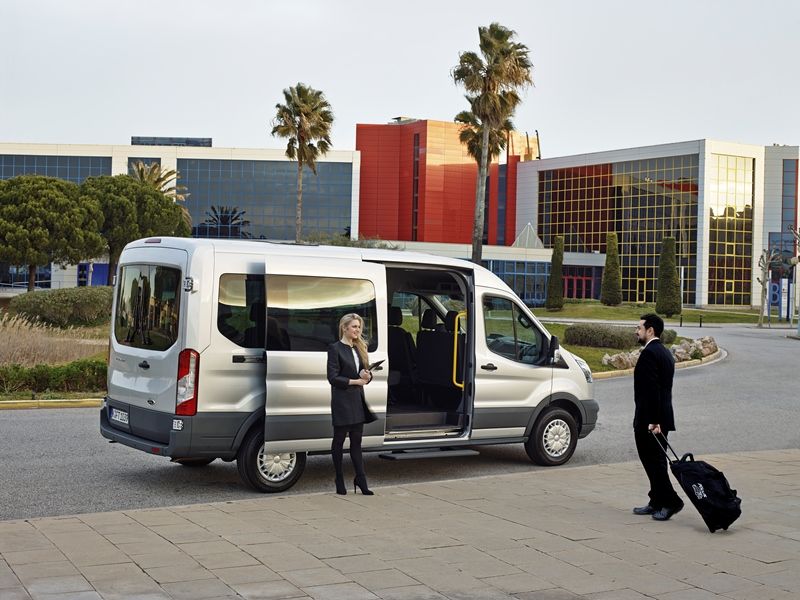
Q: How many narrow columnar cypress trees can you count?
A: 3